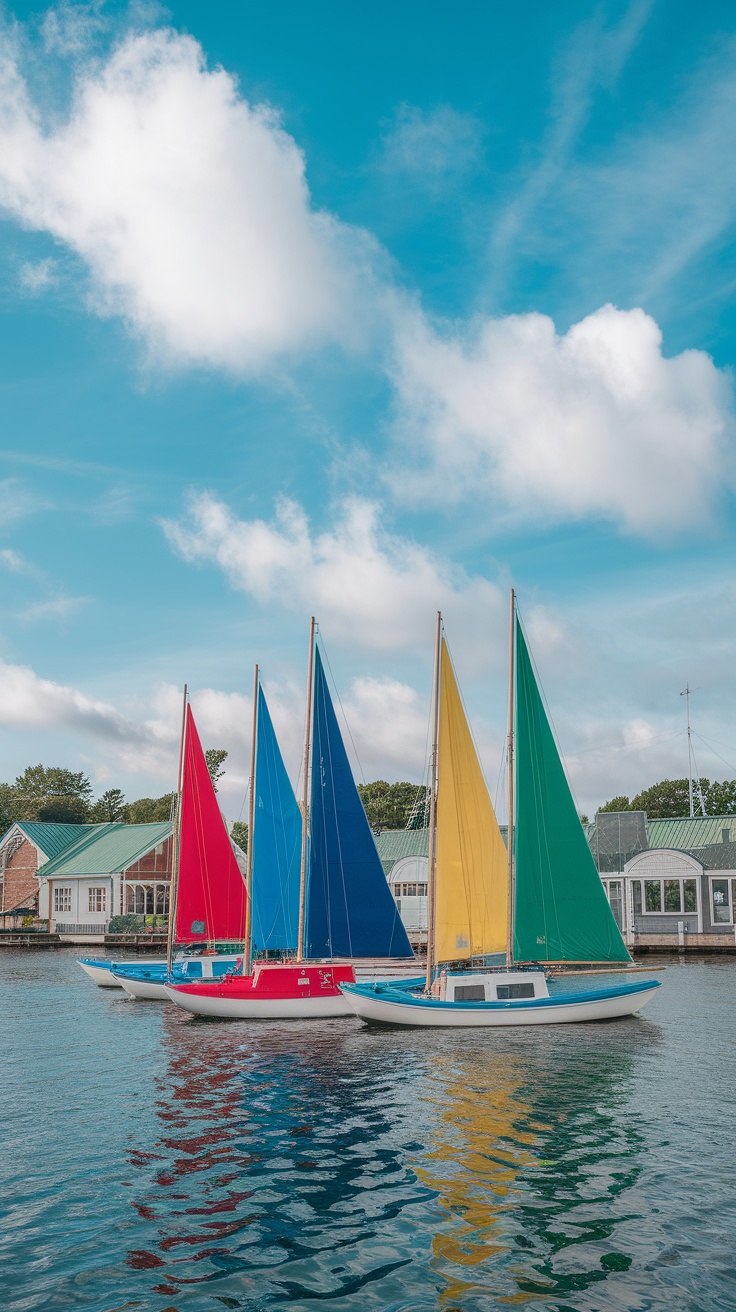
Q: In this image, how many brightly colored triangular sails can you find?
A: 5